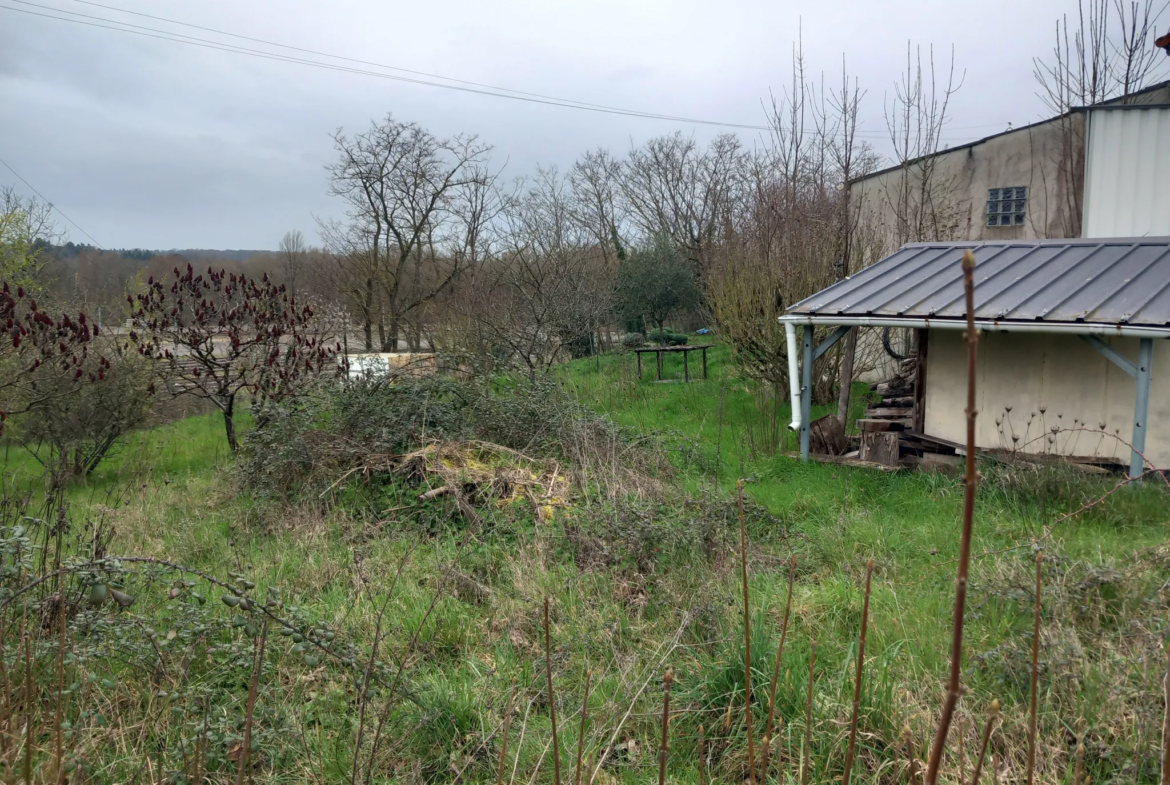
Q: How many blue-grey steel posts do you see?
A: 2